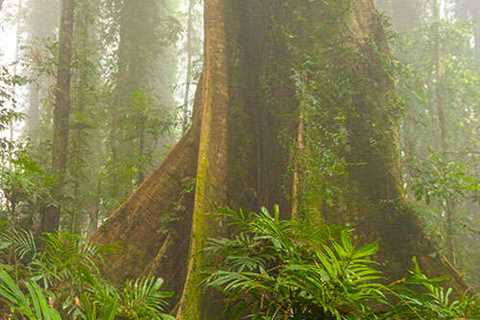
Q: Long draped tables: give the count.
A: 0